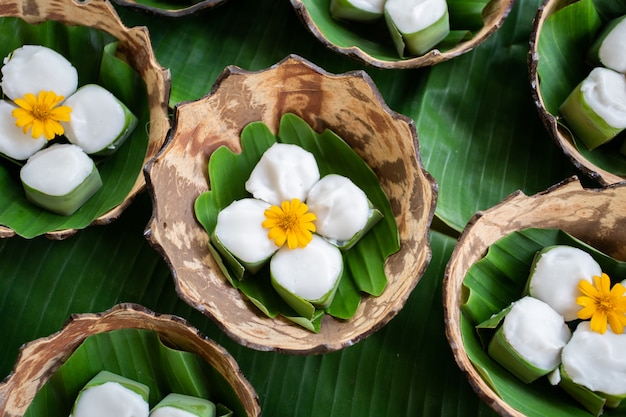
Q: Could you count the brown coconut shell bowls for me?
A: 7